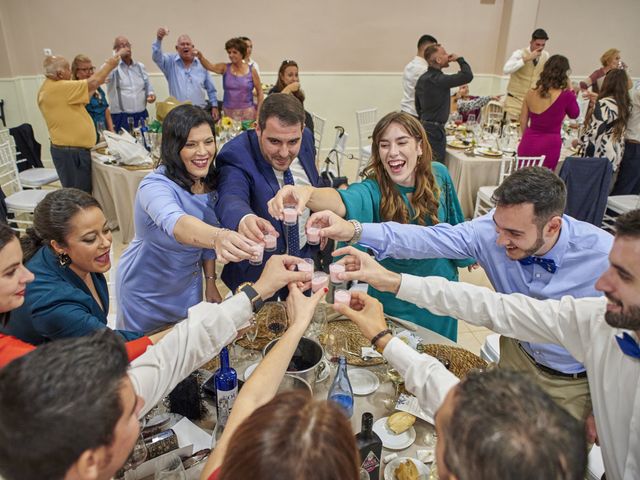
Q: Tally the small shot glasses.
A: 8